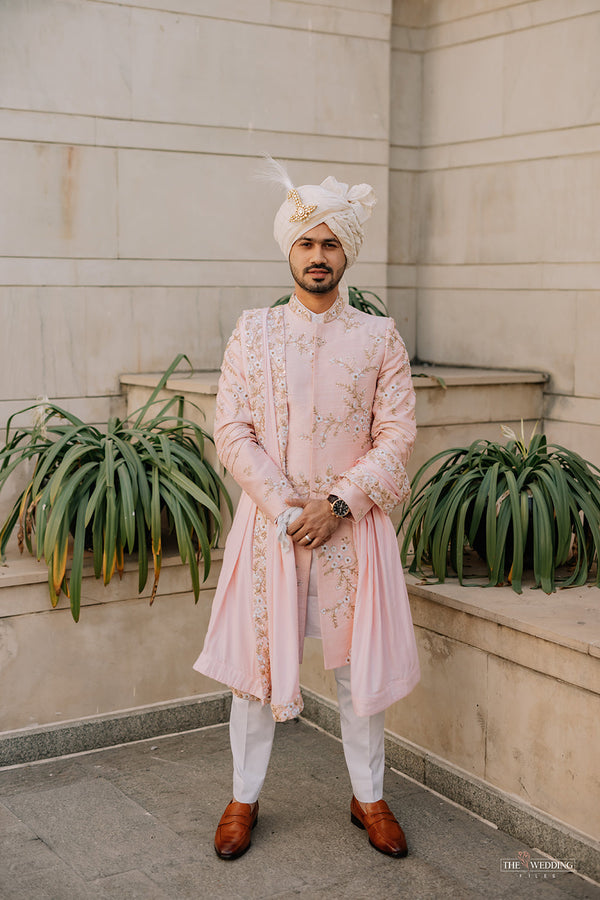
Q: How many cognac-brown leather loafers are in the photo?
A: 2